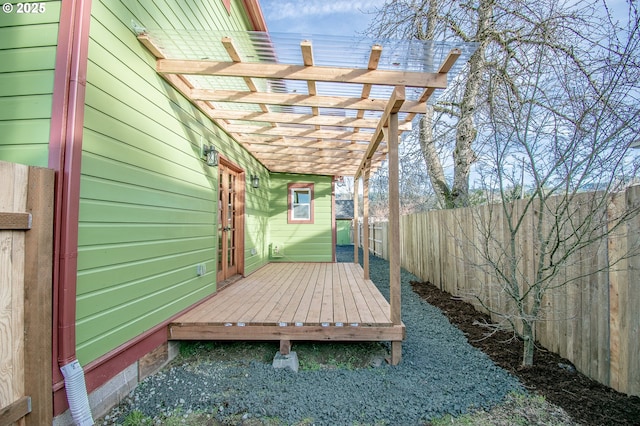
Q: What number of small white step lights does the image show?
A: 7